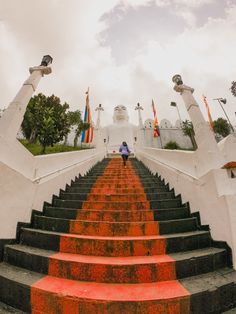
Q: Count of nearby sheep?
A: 0